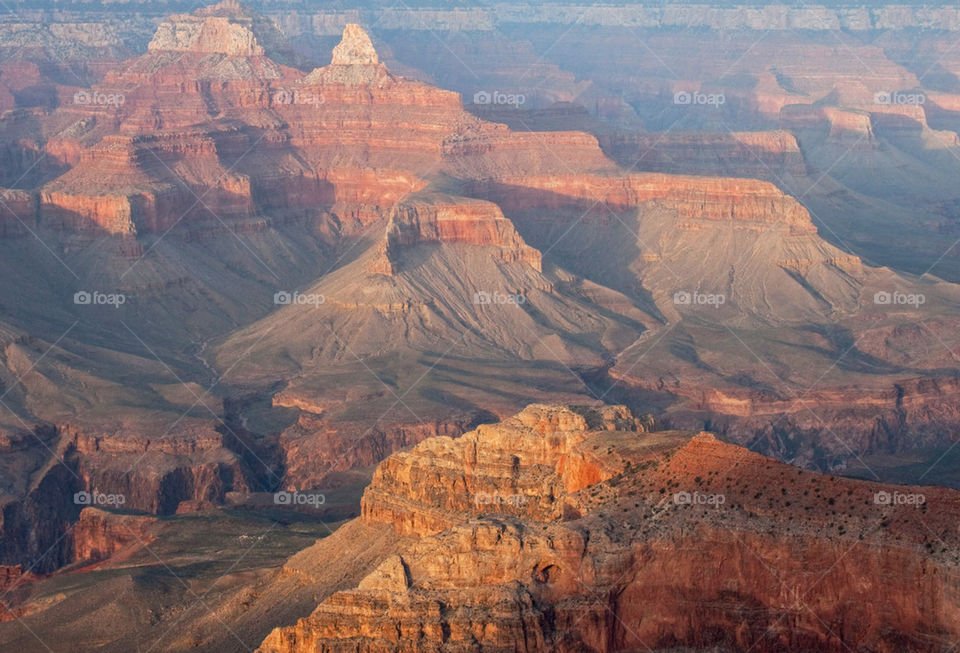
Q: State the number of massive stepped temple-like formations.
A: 2